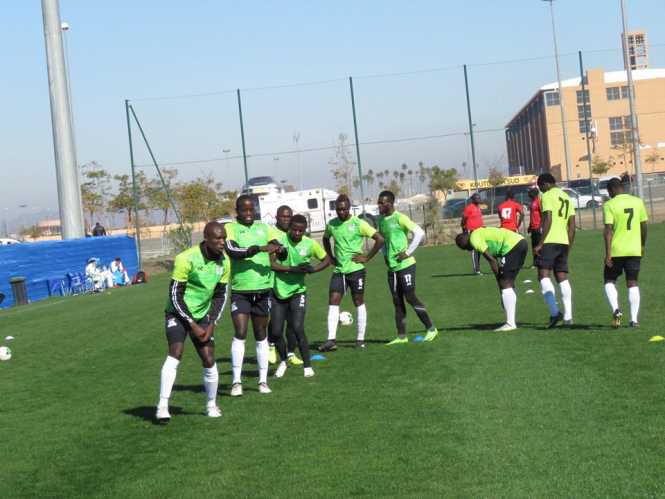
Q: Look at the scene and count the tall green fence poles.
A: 5